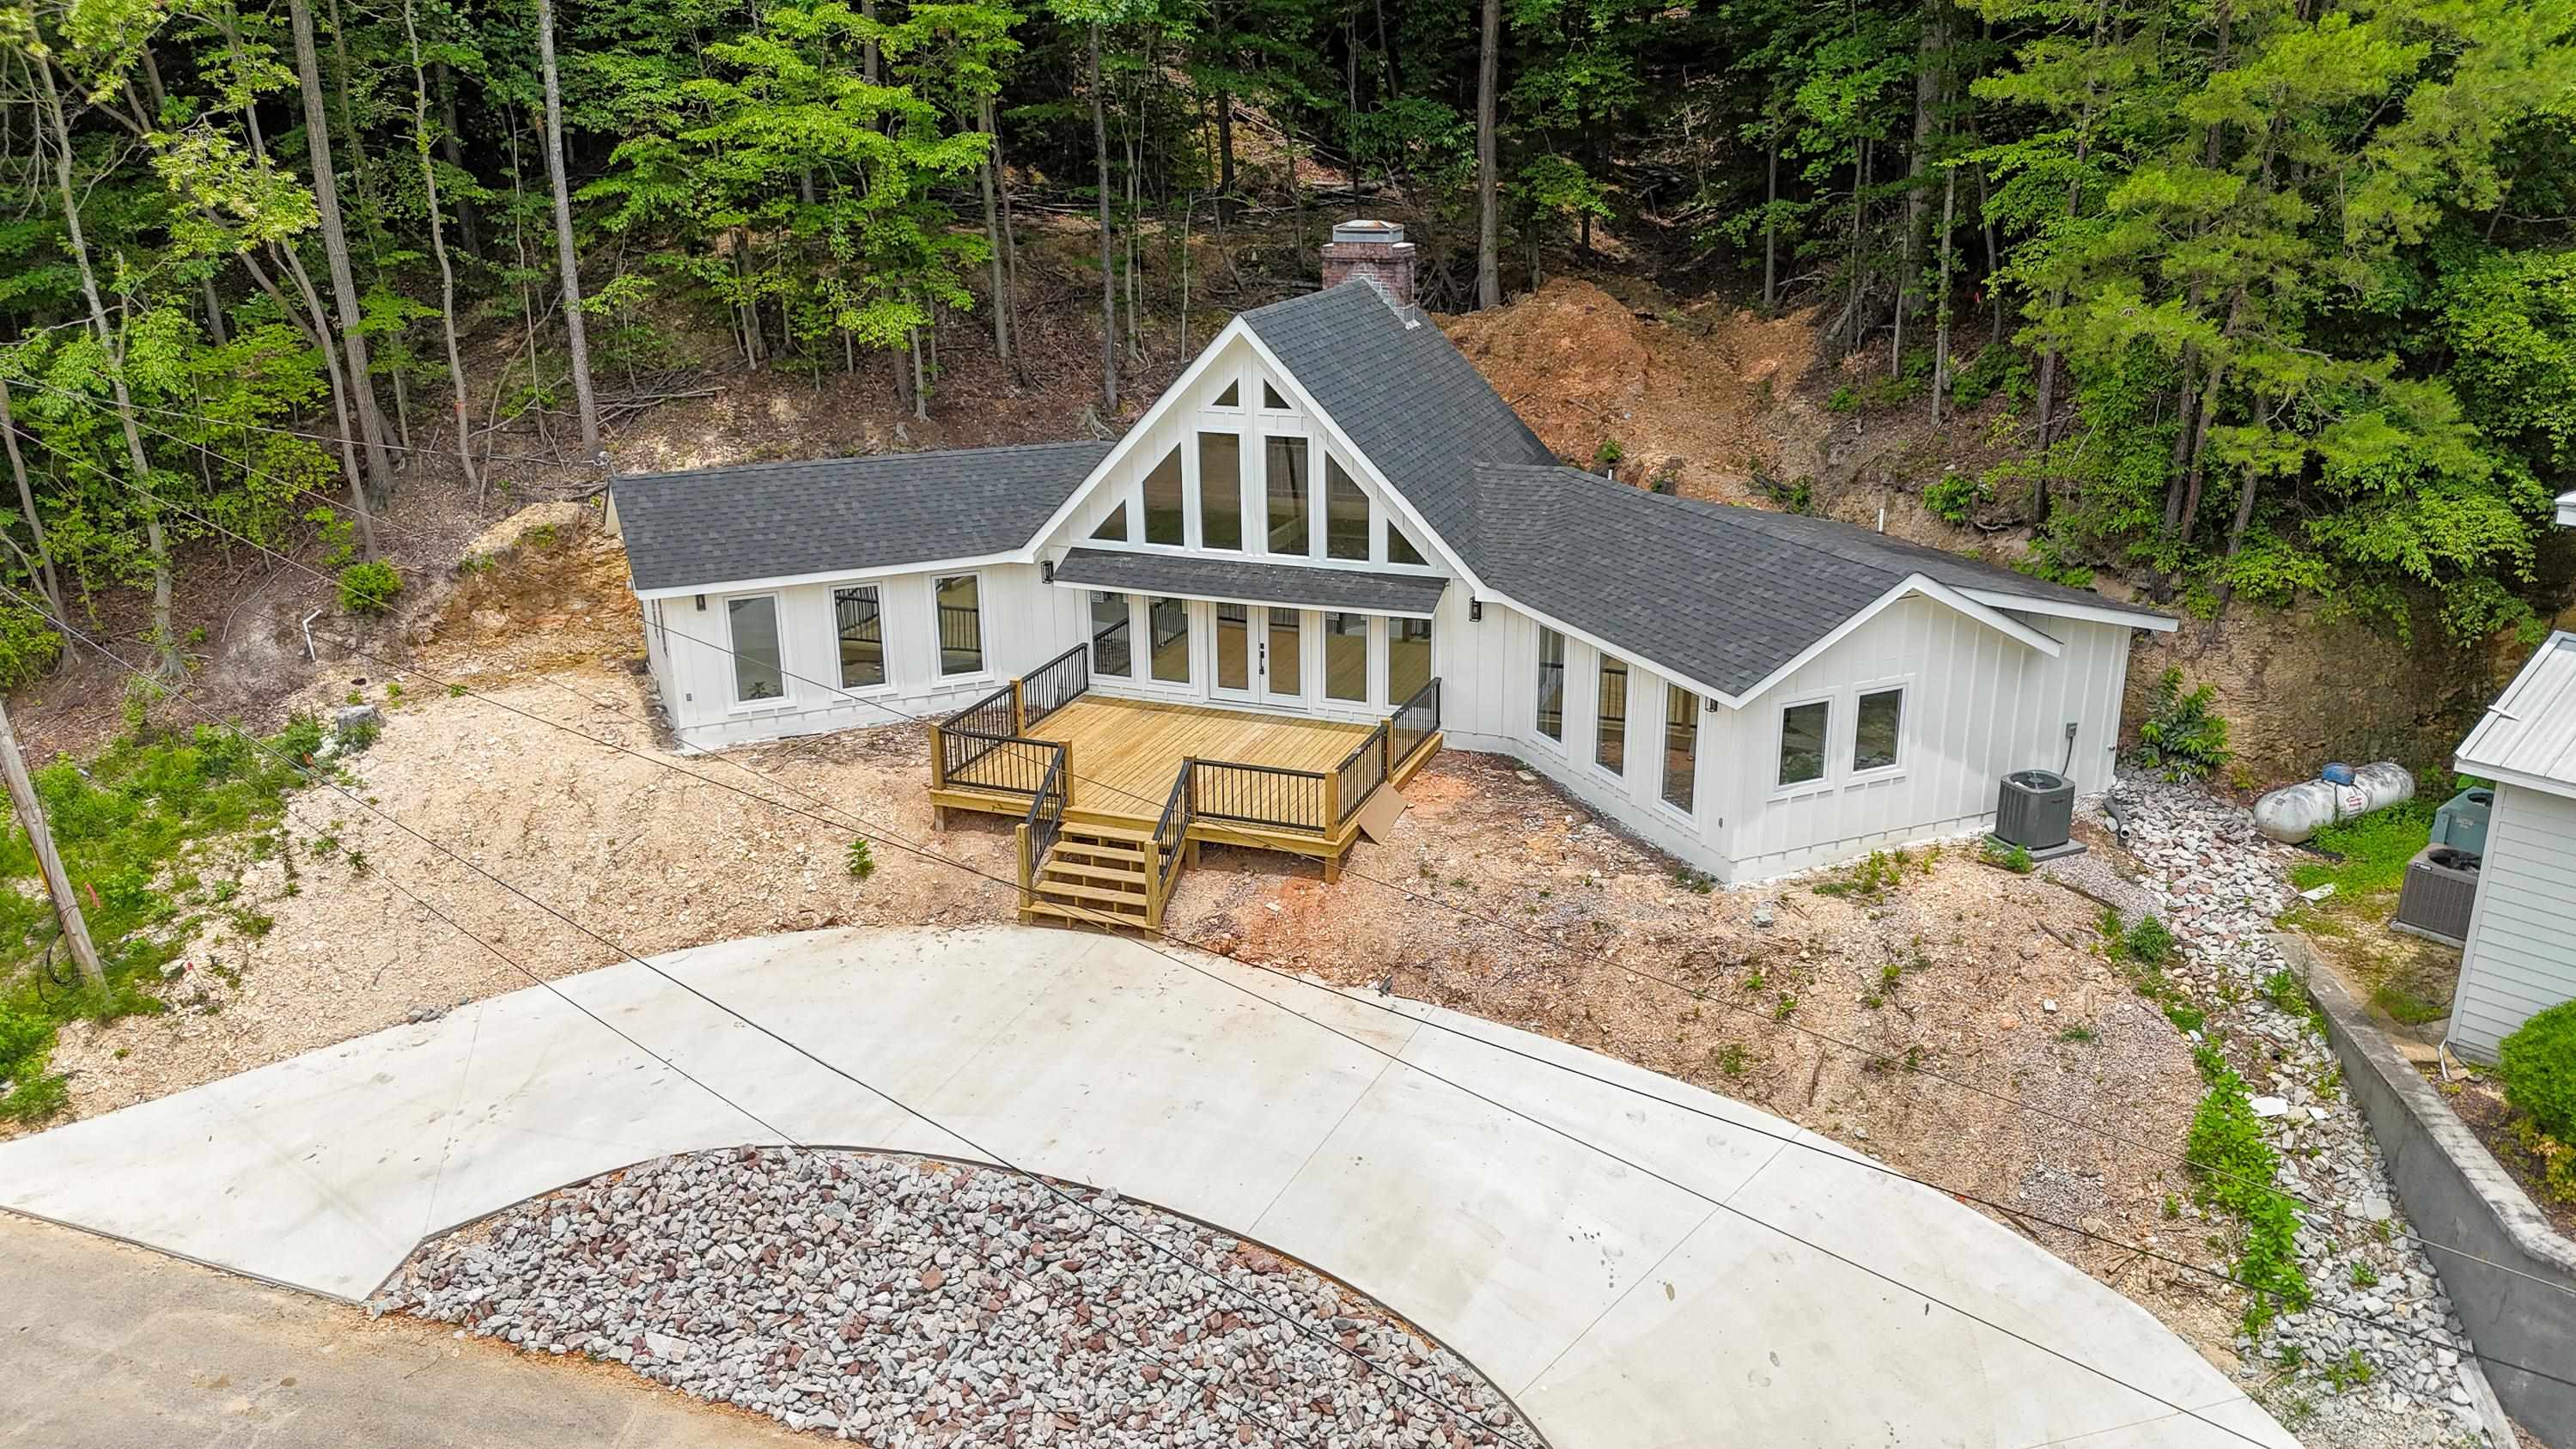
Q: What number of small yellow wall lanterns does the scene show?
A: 0